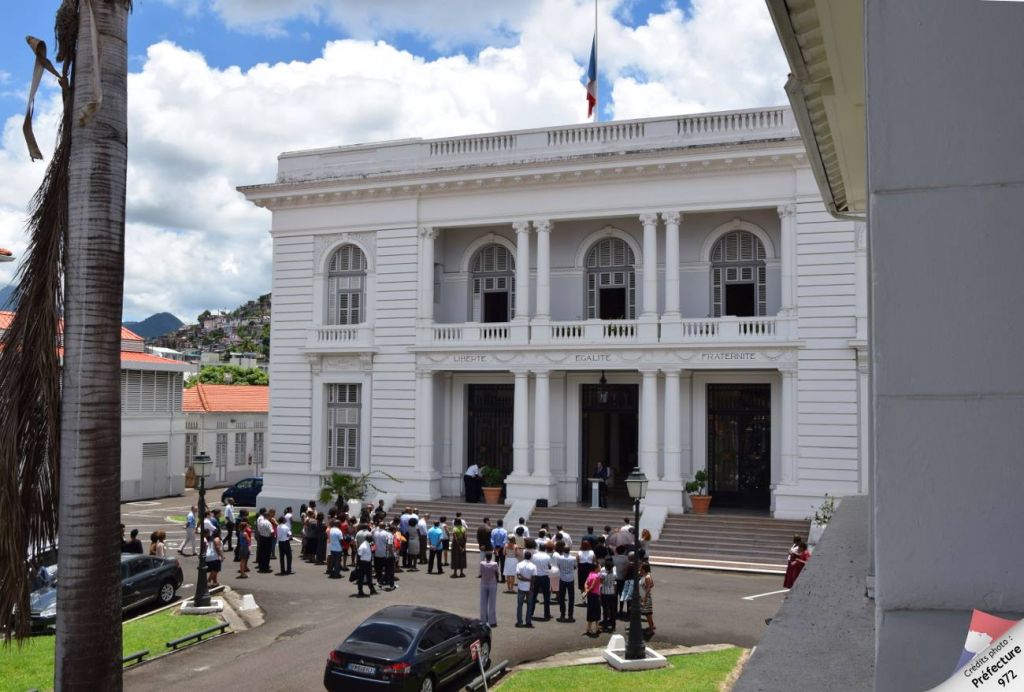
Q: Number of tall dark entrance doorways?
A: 3